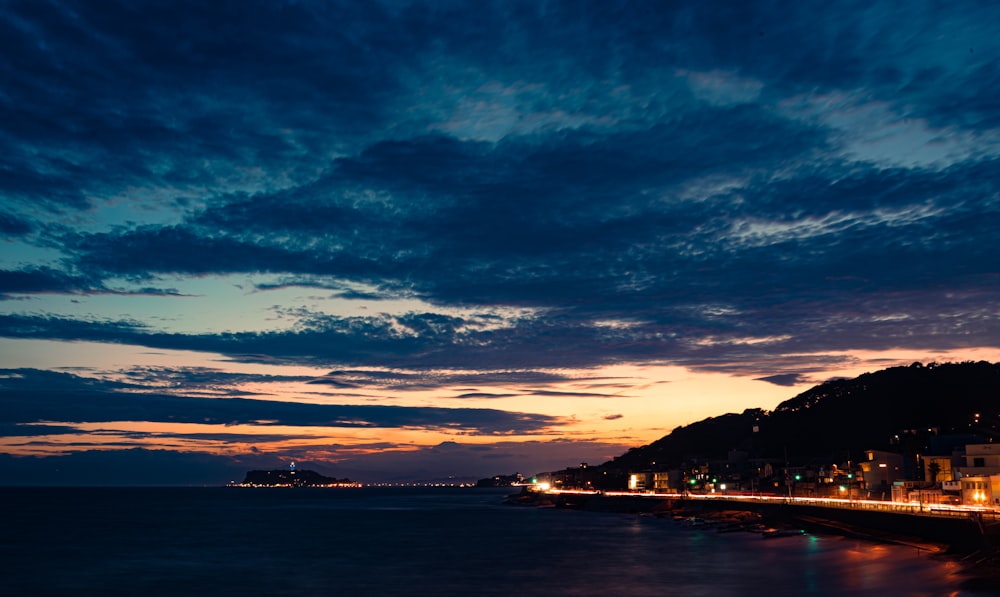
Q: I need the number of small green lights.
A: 6